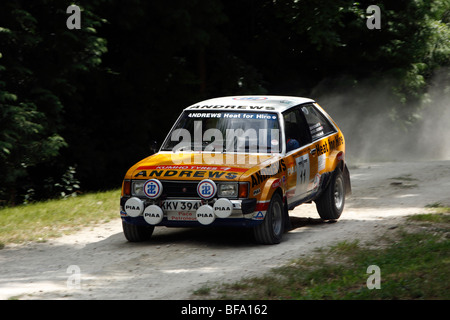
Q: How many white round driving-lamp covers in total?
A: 6